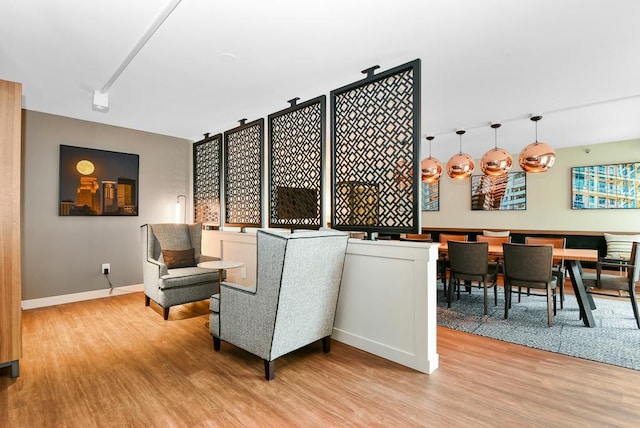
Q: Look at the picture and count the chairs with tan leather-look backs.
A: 4